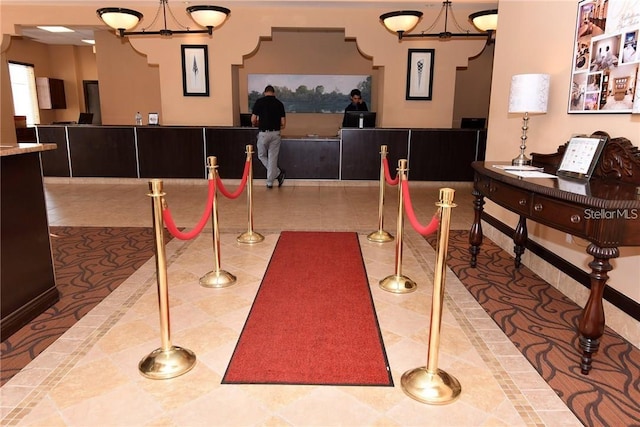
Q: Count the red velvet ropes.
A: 4